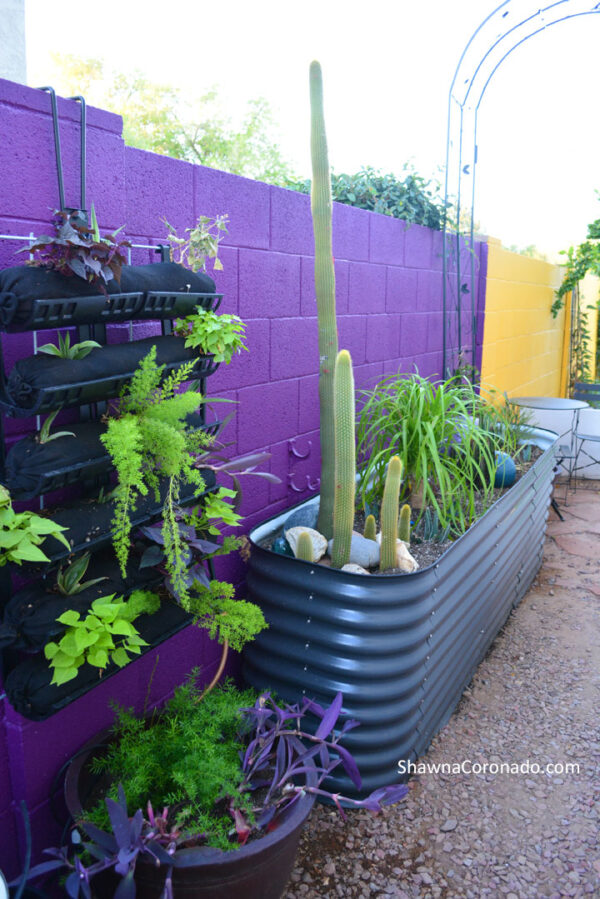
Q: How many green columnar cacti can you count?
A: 6